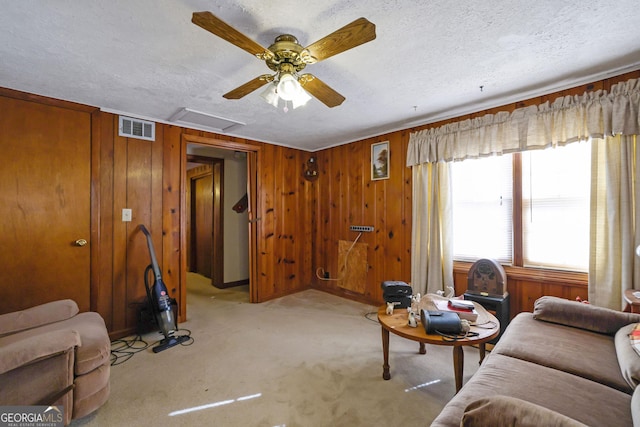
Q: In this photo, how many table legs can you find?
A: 4